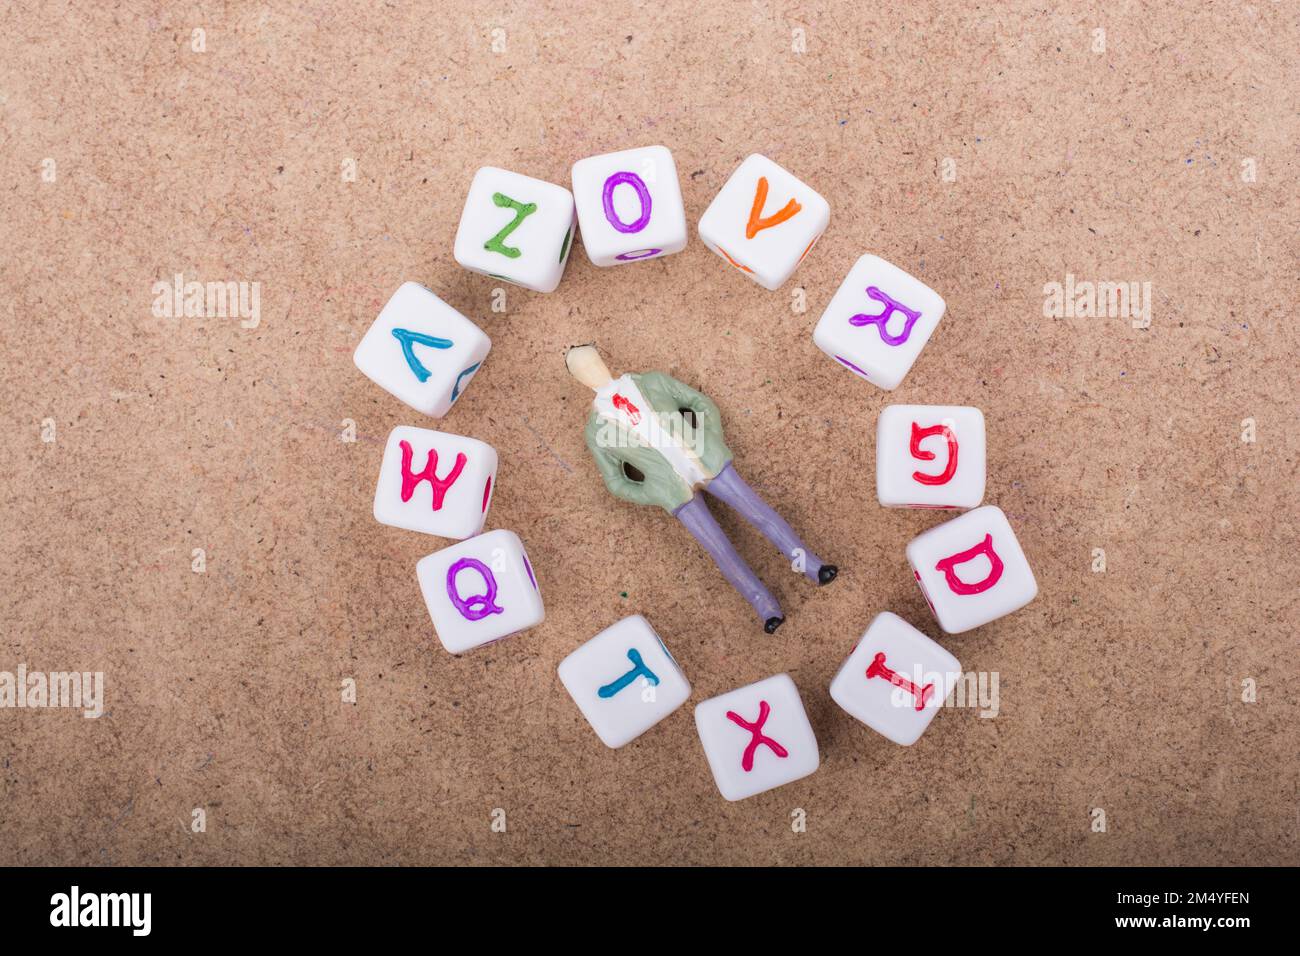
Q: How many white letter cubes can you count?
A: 12